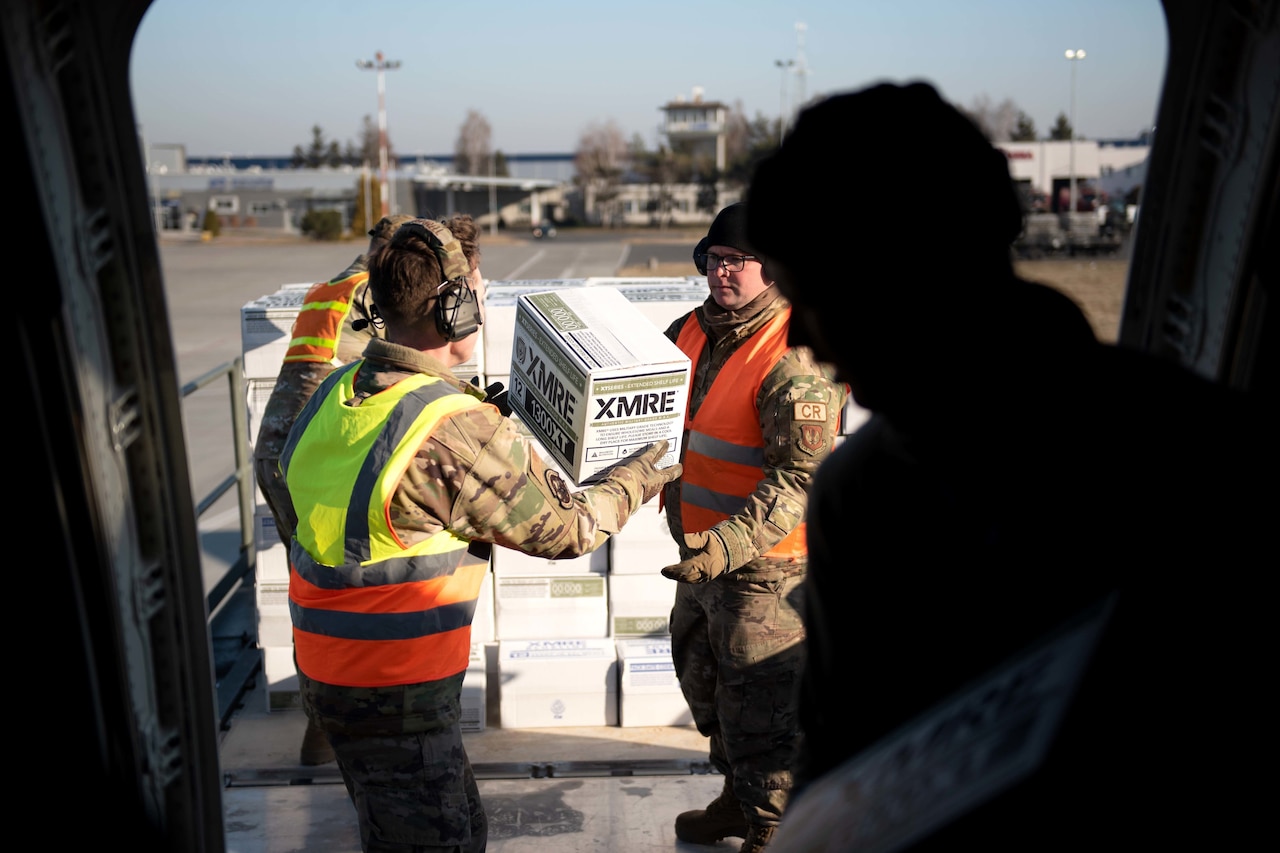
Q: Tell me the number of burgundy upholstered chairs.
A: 0